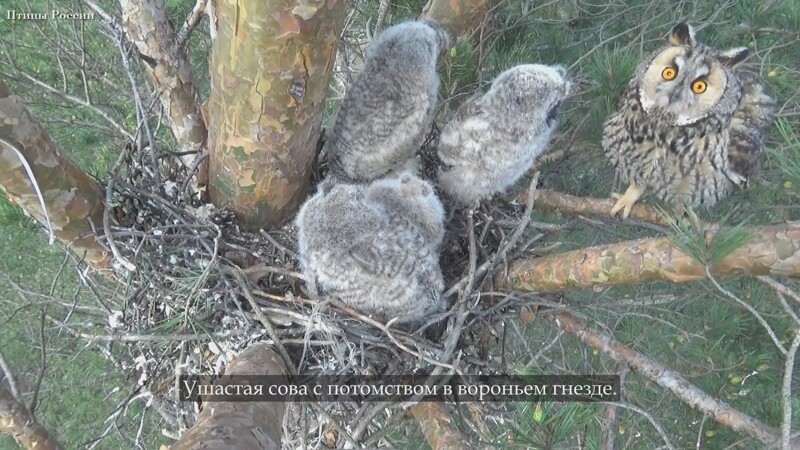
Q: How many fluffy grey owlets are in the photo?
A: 4